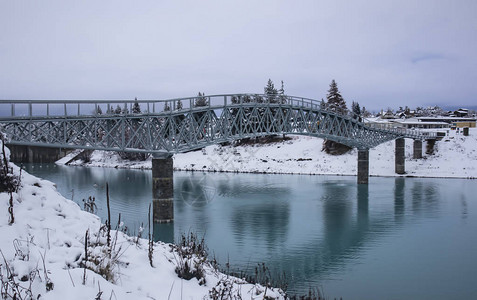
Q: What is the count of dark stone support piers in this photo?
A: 4